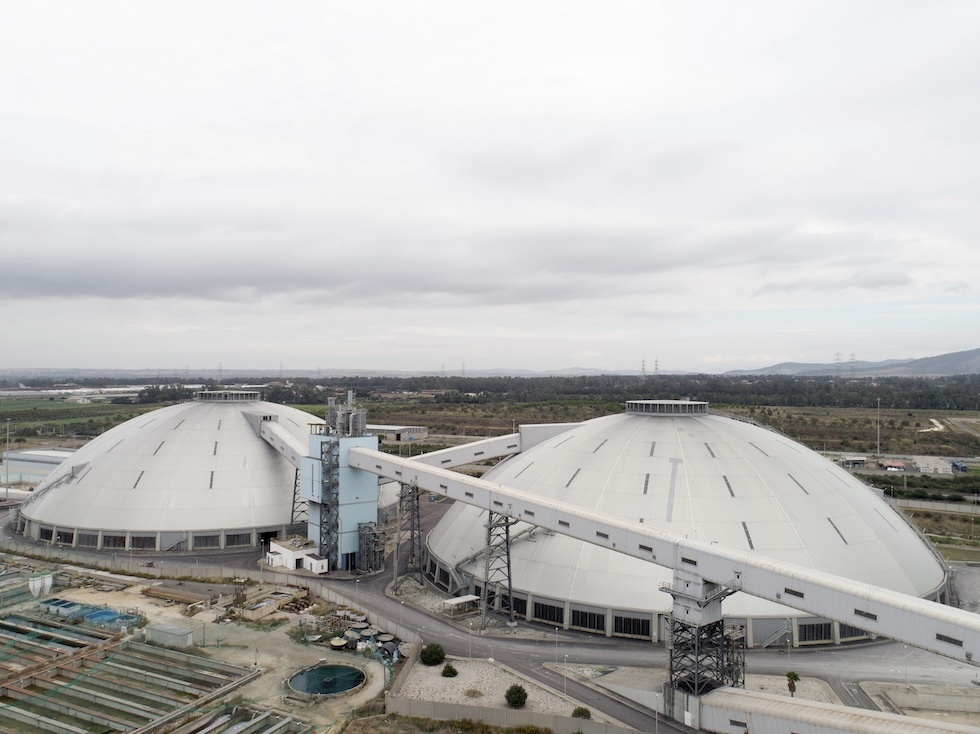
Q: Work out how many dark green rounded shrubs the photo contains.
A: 4